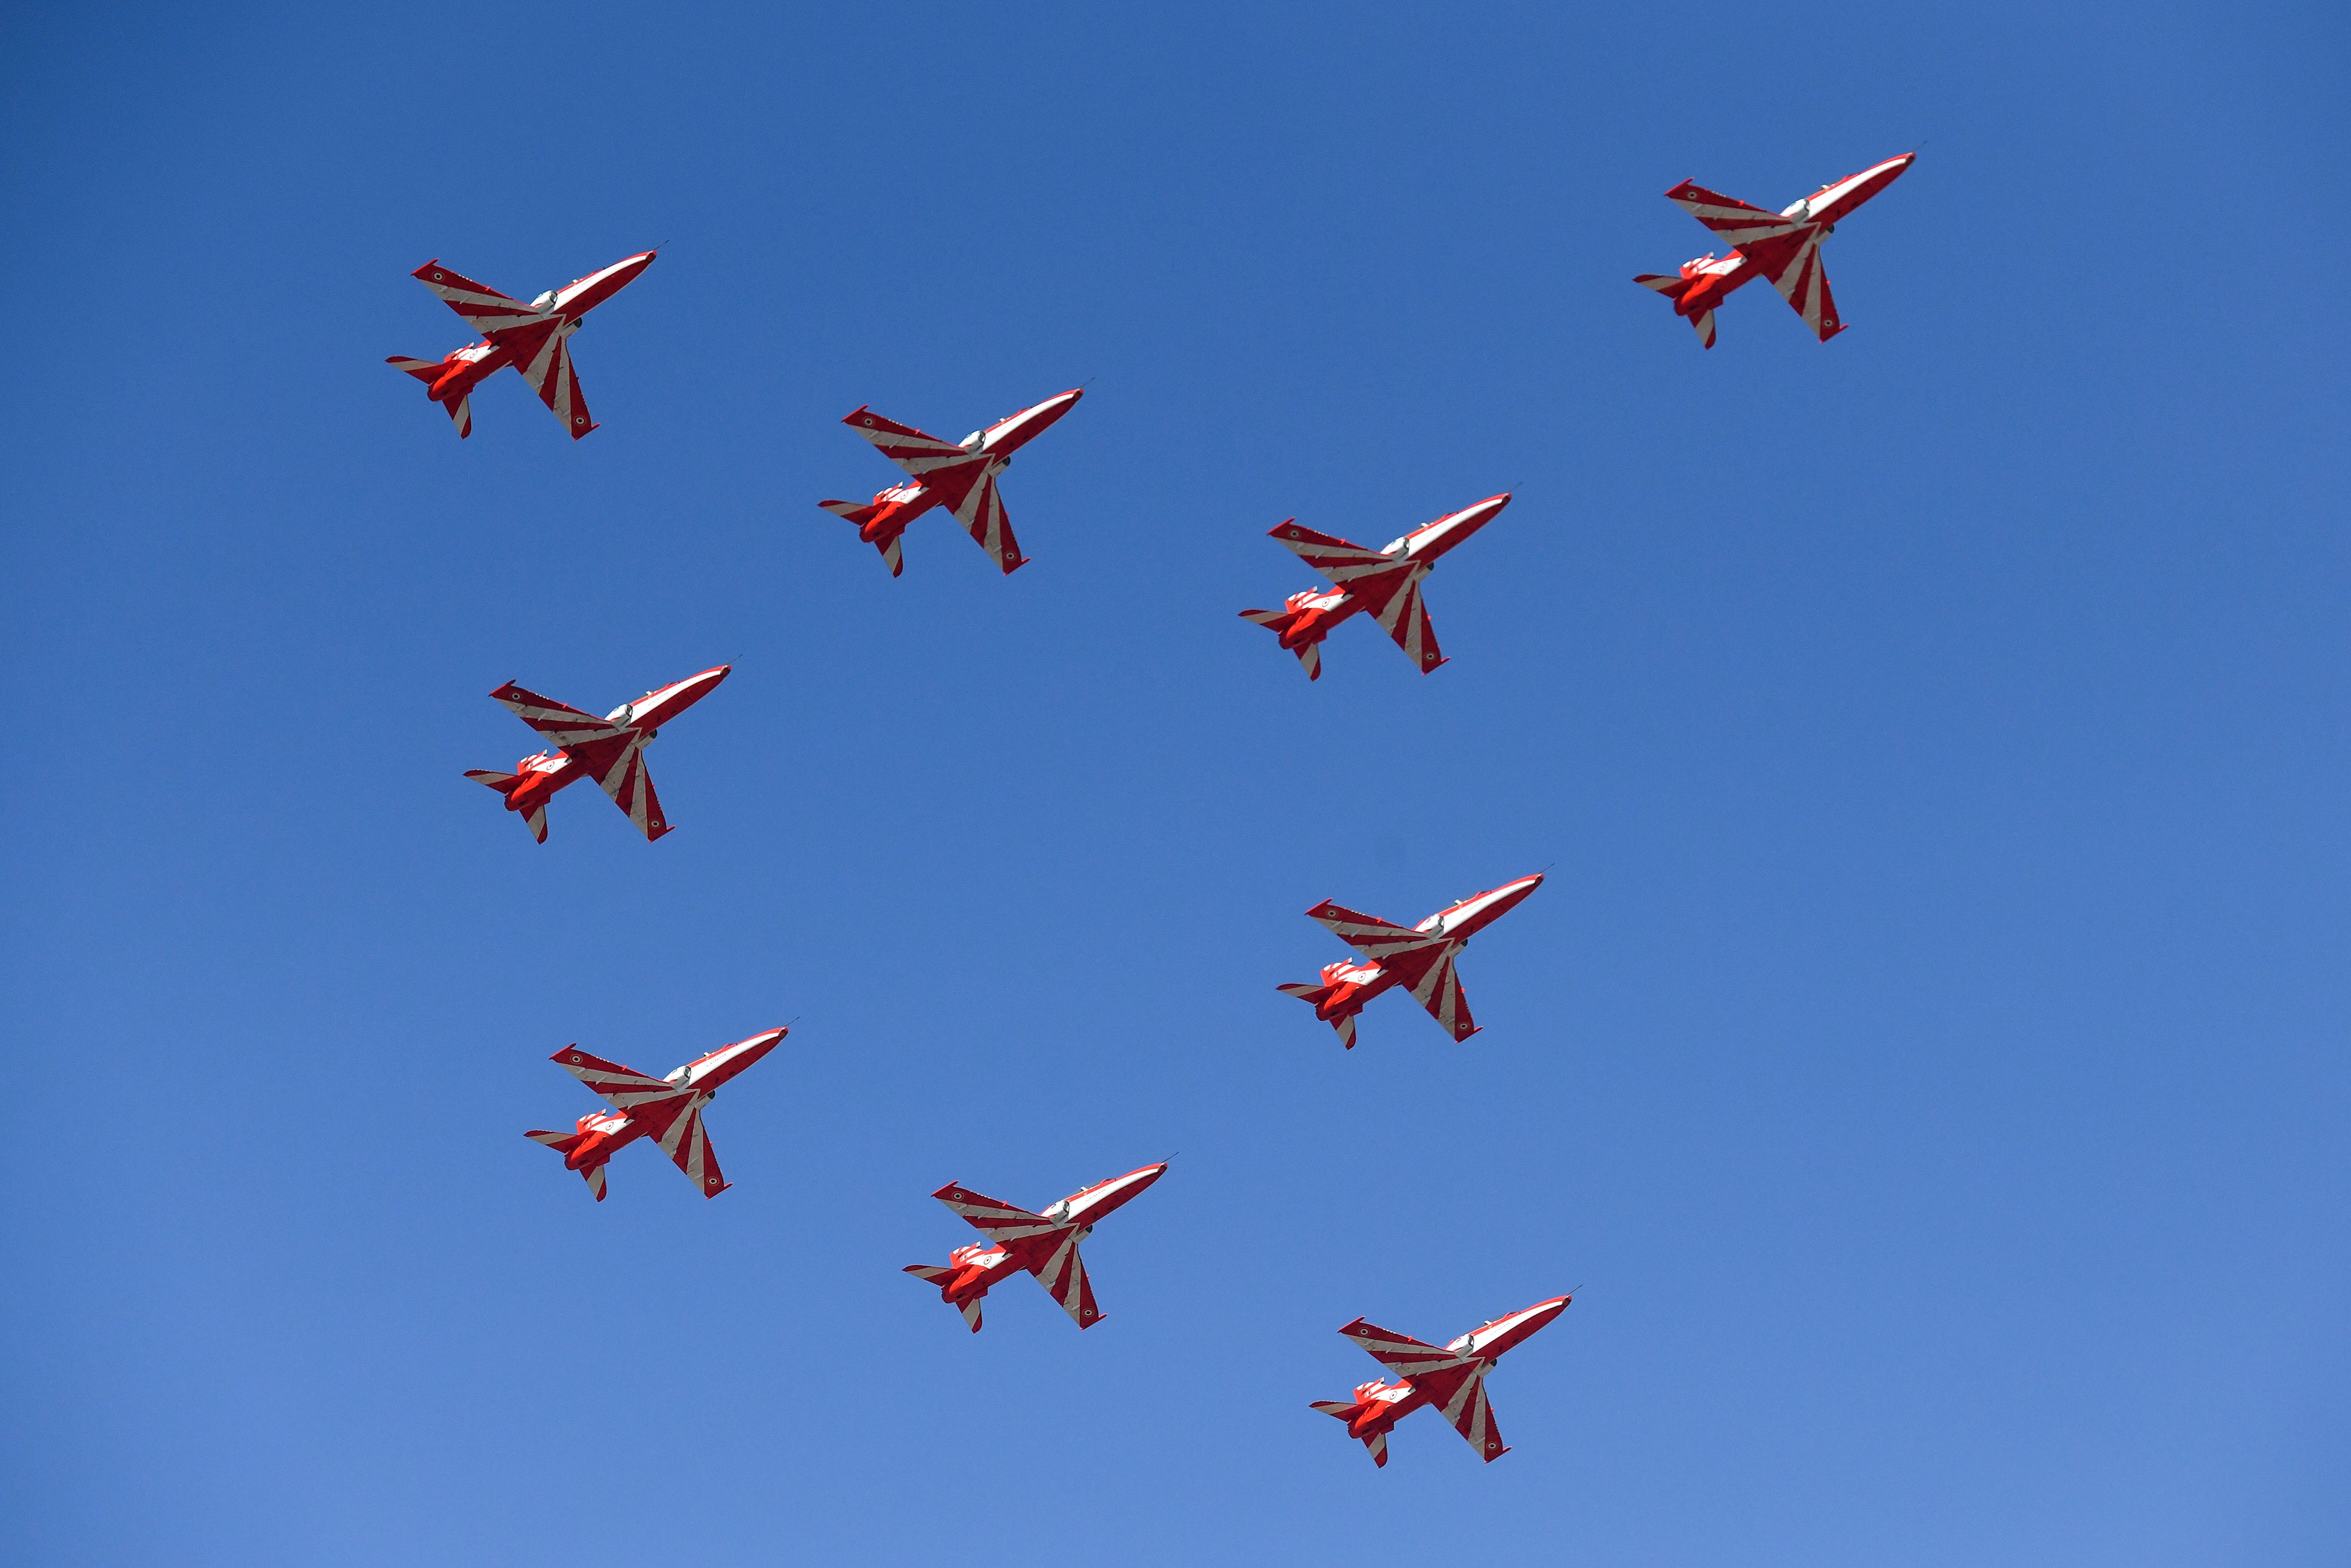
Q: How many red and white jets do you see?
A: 9